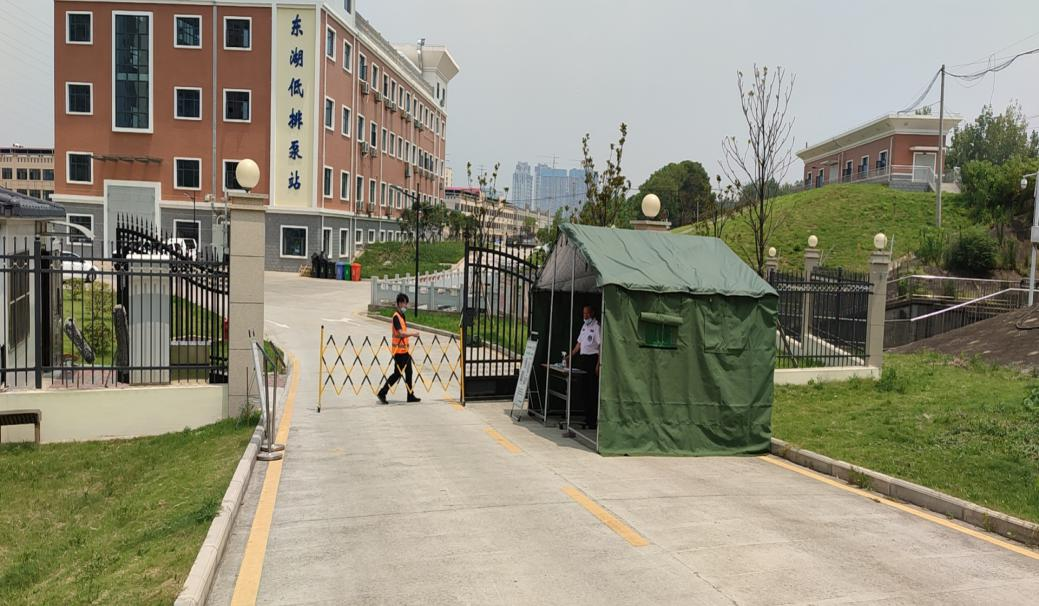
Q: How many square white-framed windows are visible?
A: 12